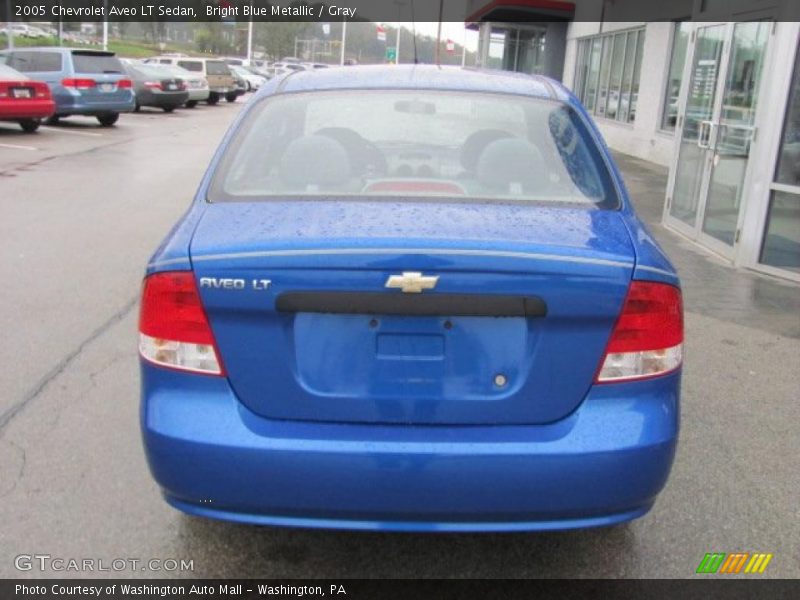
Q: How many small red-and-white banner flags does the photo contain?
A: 2